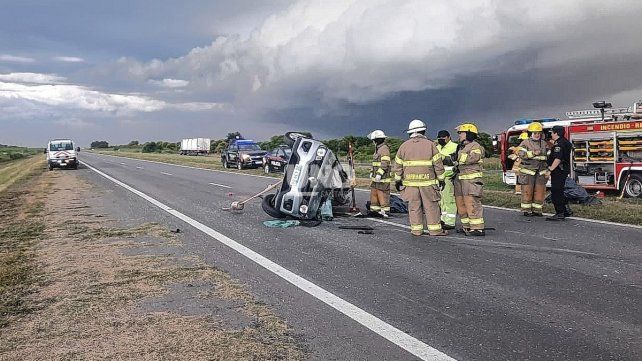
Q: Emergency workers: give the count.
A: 7